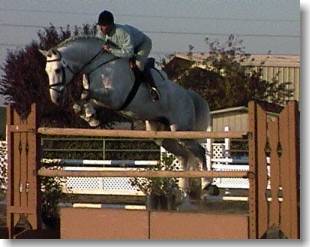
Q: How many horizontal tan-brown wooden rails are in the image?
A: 2